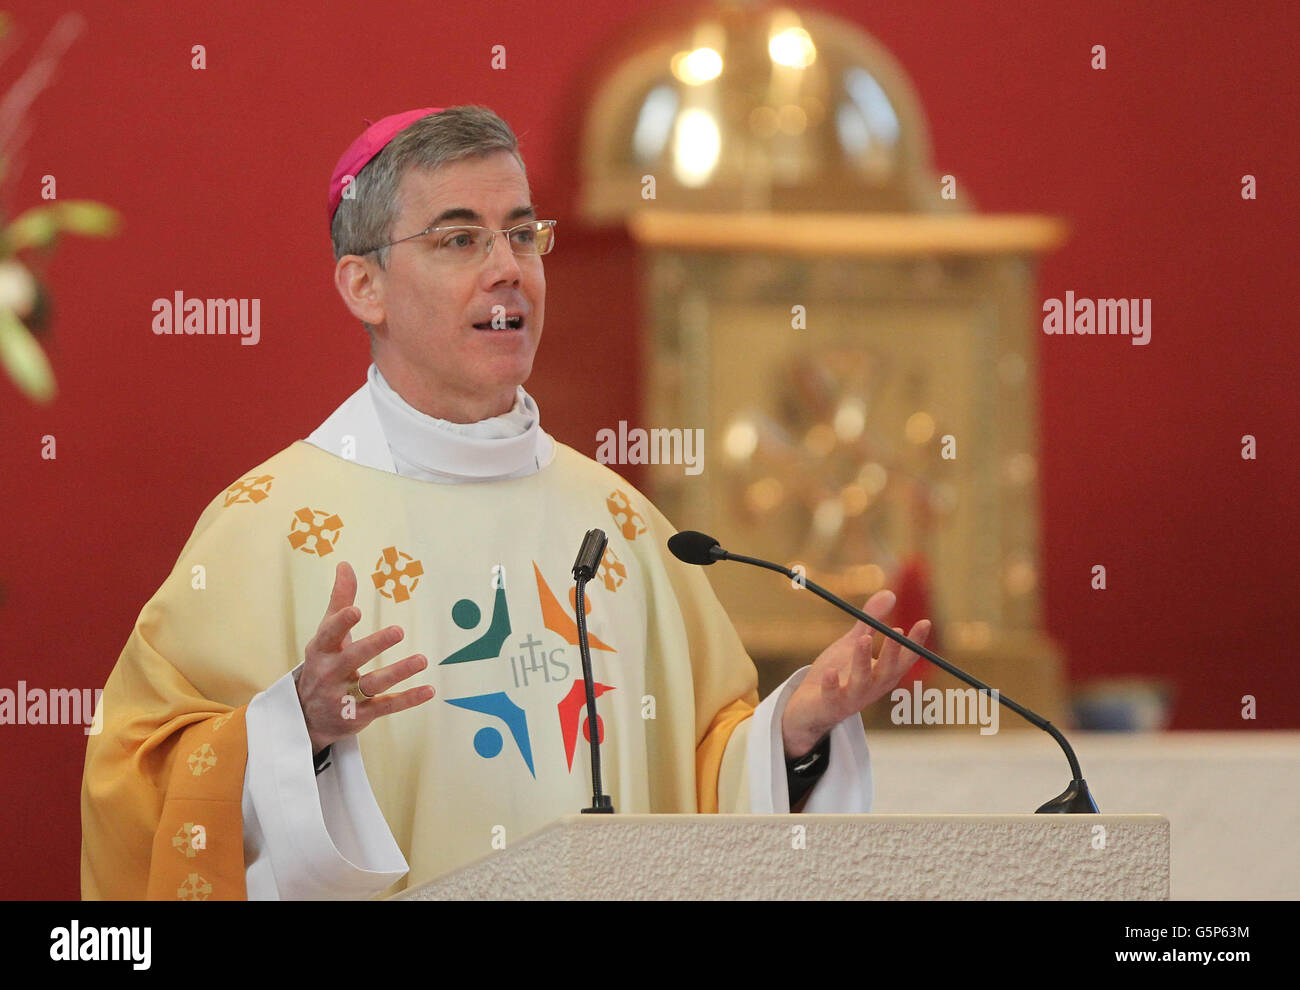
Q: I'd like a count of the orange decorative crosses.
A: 5